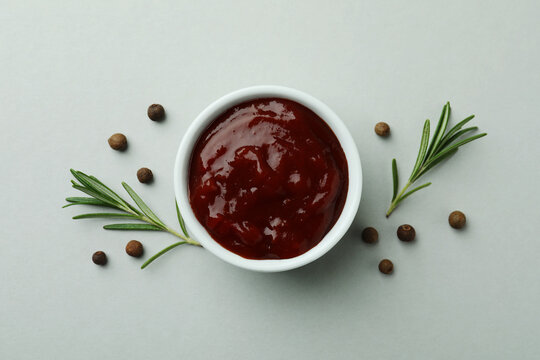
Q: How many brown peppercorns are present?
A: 10